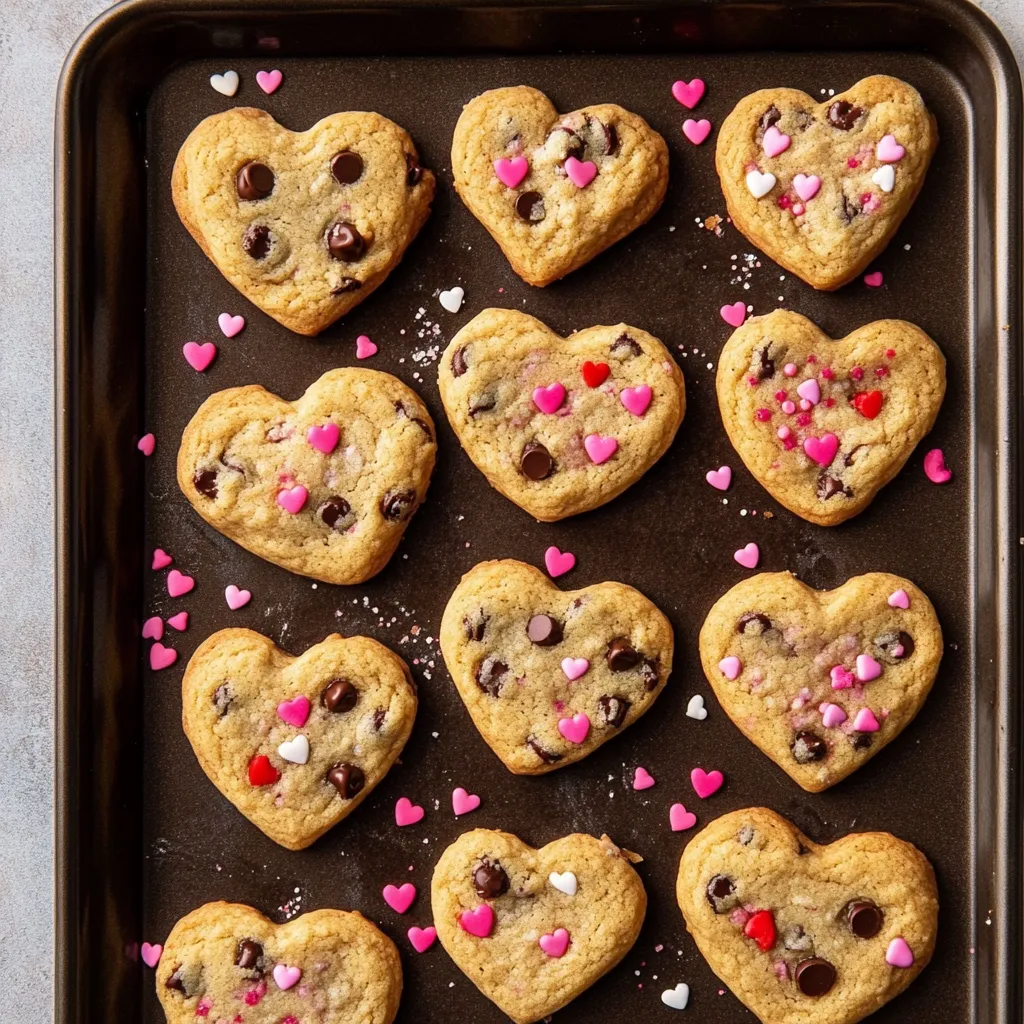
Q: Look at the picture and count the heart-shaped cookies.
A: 12